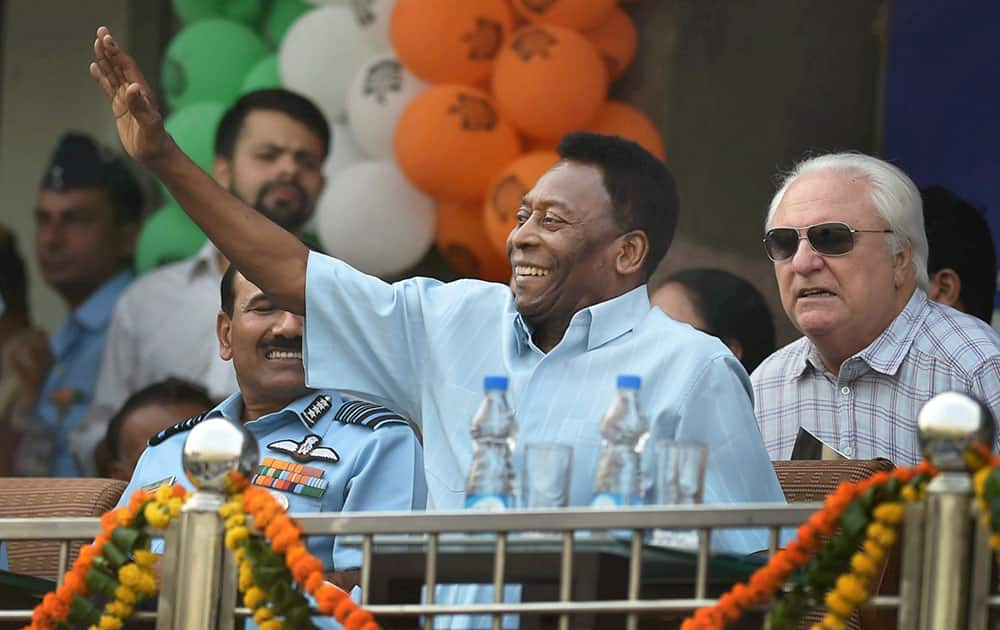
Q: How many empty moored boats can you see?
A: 0